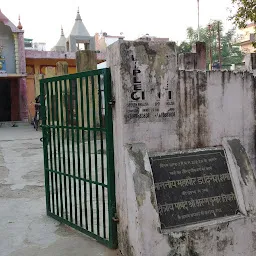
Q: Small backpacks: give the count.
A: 0